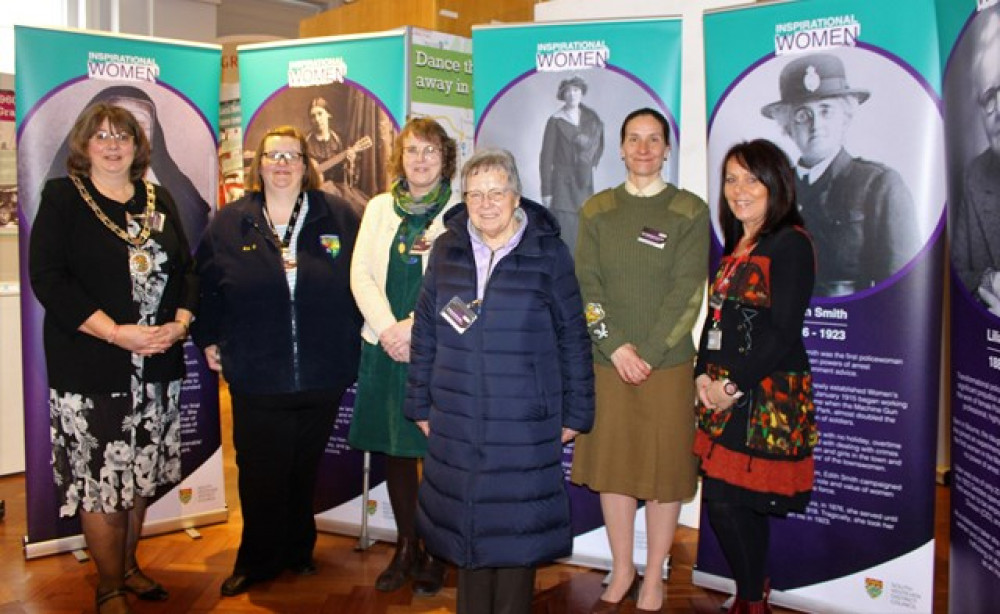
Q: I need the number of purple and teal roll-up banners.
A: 5